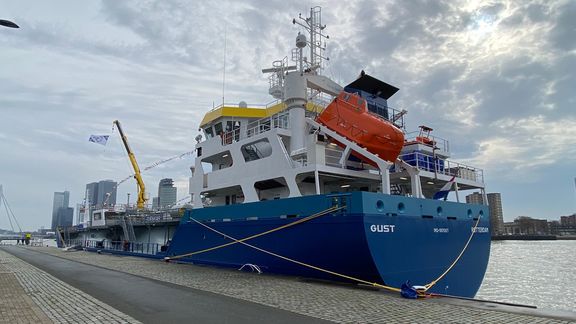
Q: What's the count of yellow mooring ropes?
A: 3